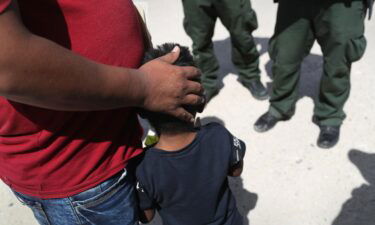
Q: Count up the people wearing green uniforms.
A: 2